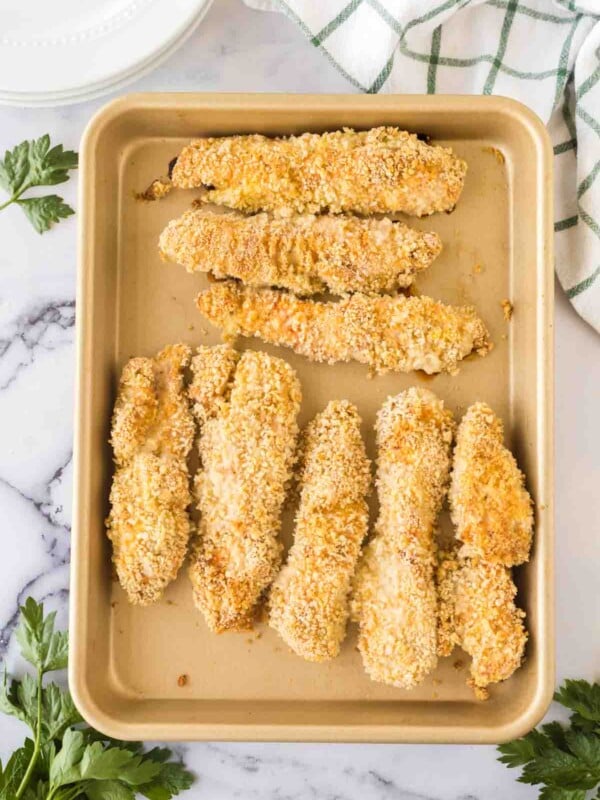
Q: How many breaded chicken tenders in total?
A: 9